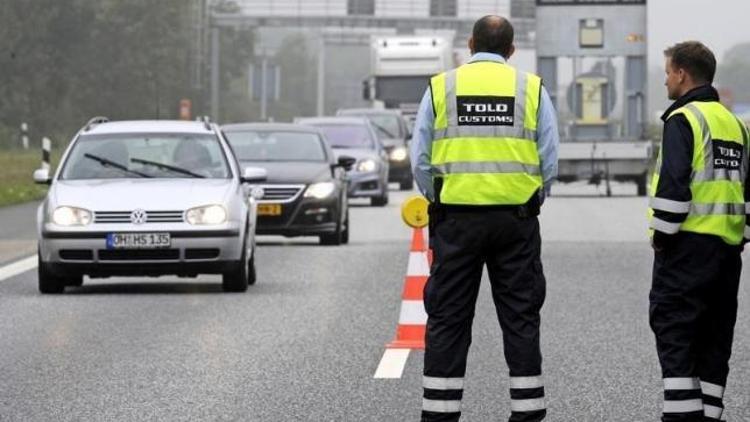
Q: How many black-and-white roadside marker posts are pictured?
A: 2